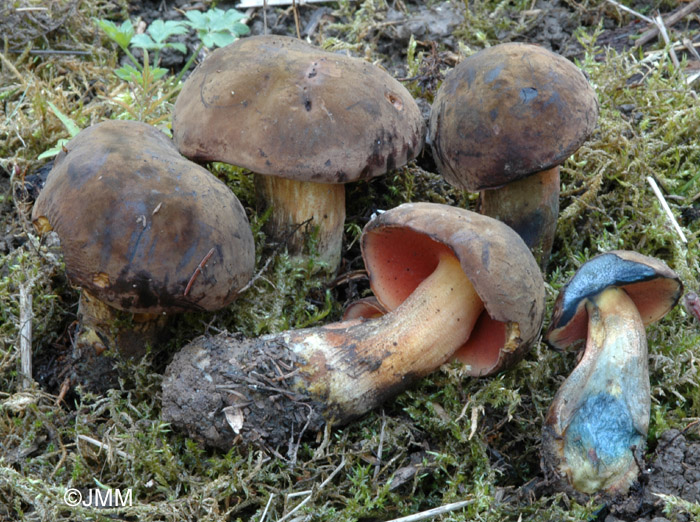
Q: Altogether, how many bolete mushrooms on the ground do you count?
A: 5